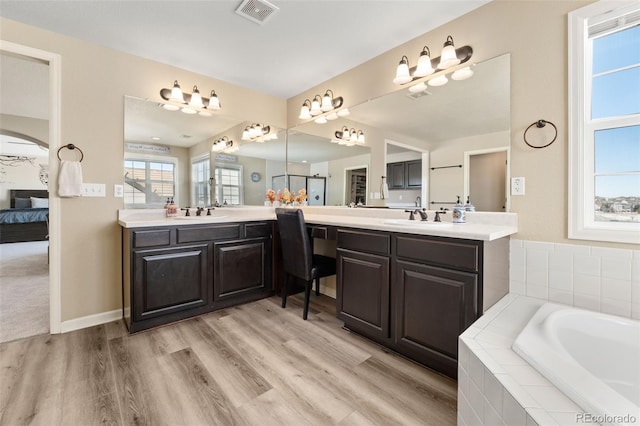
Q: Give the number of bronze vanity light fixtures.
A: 3